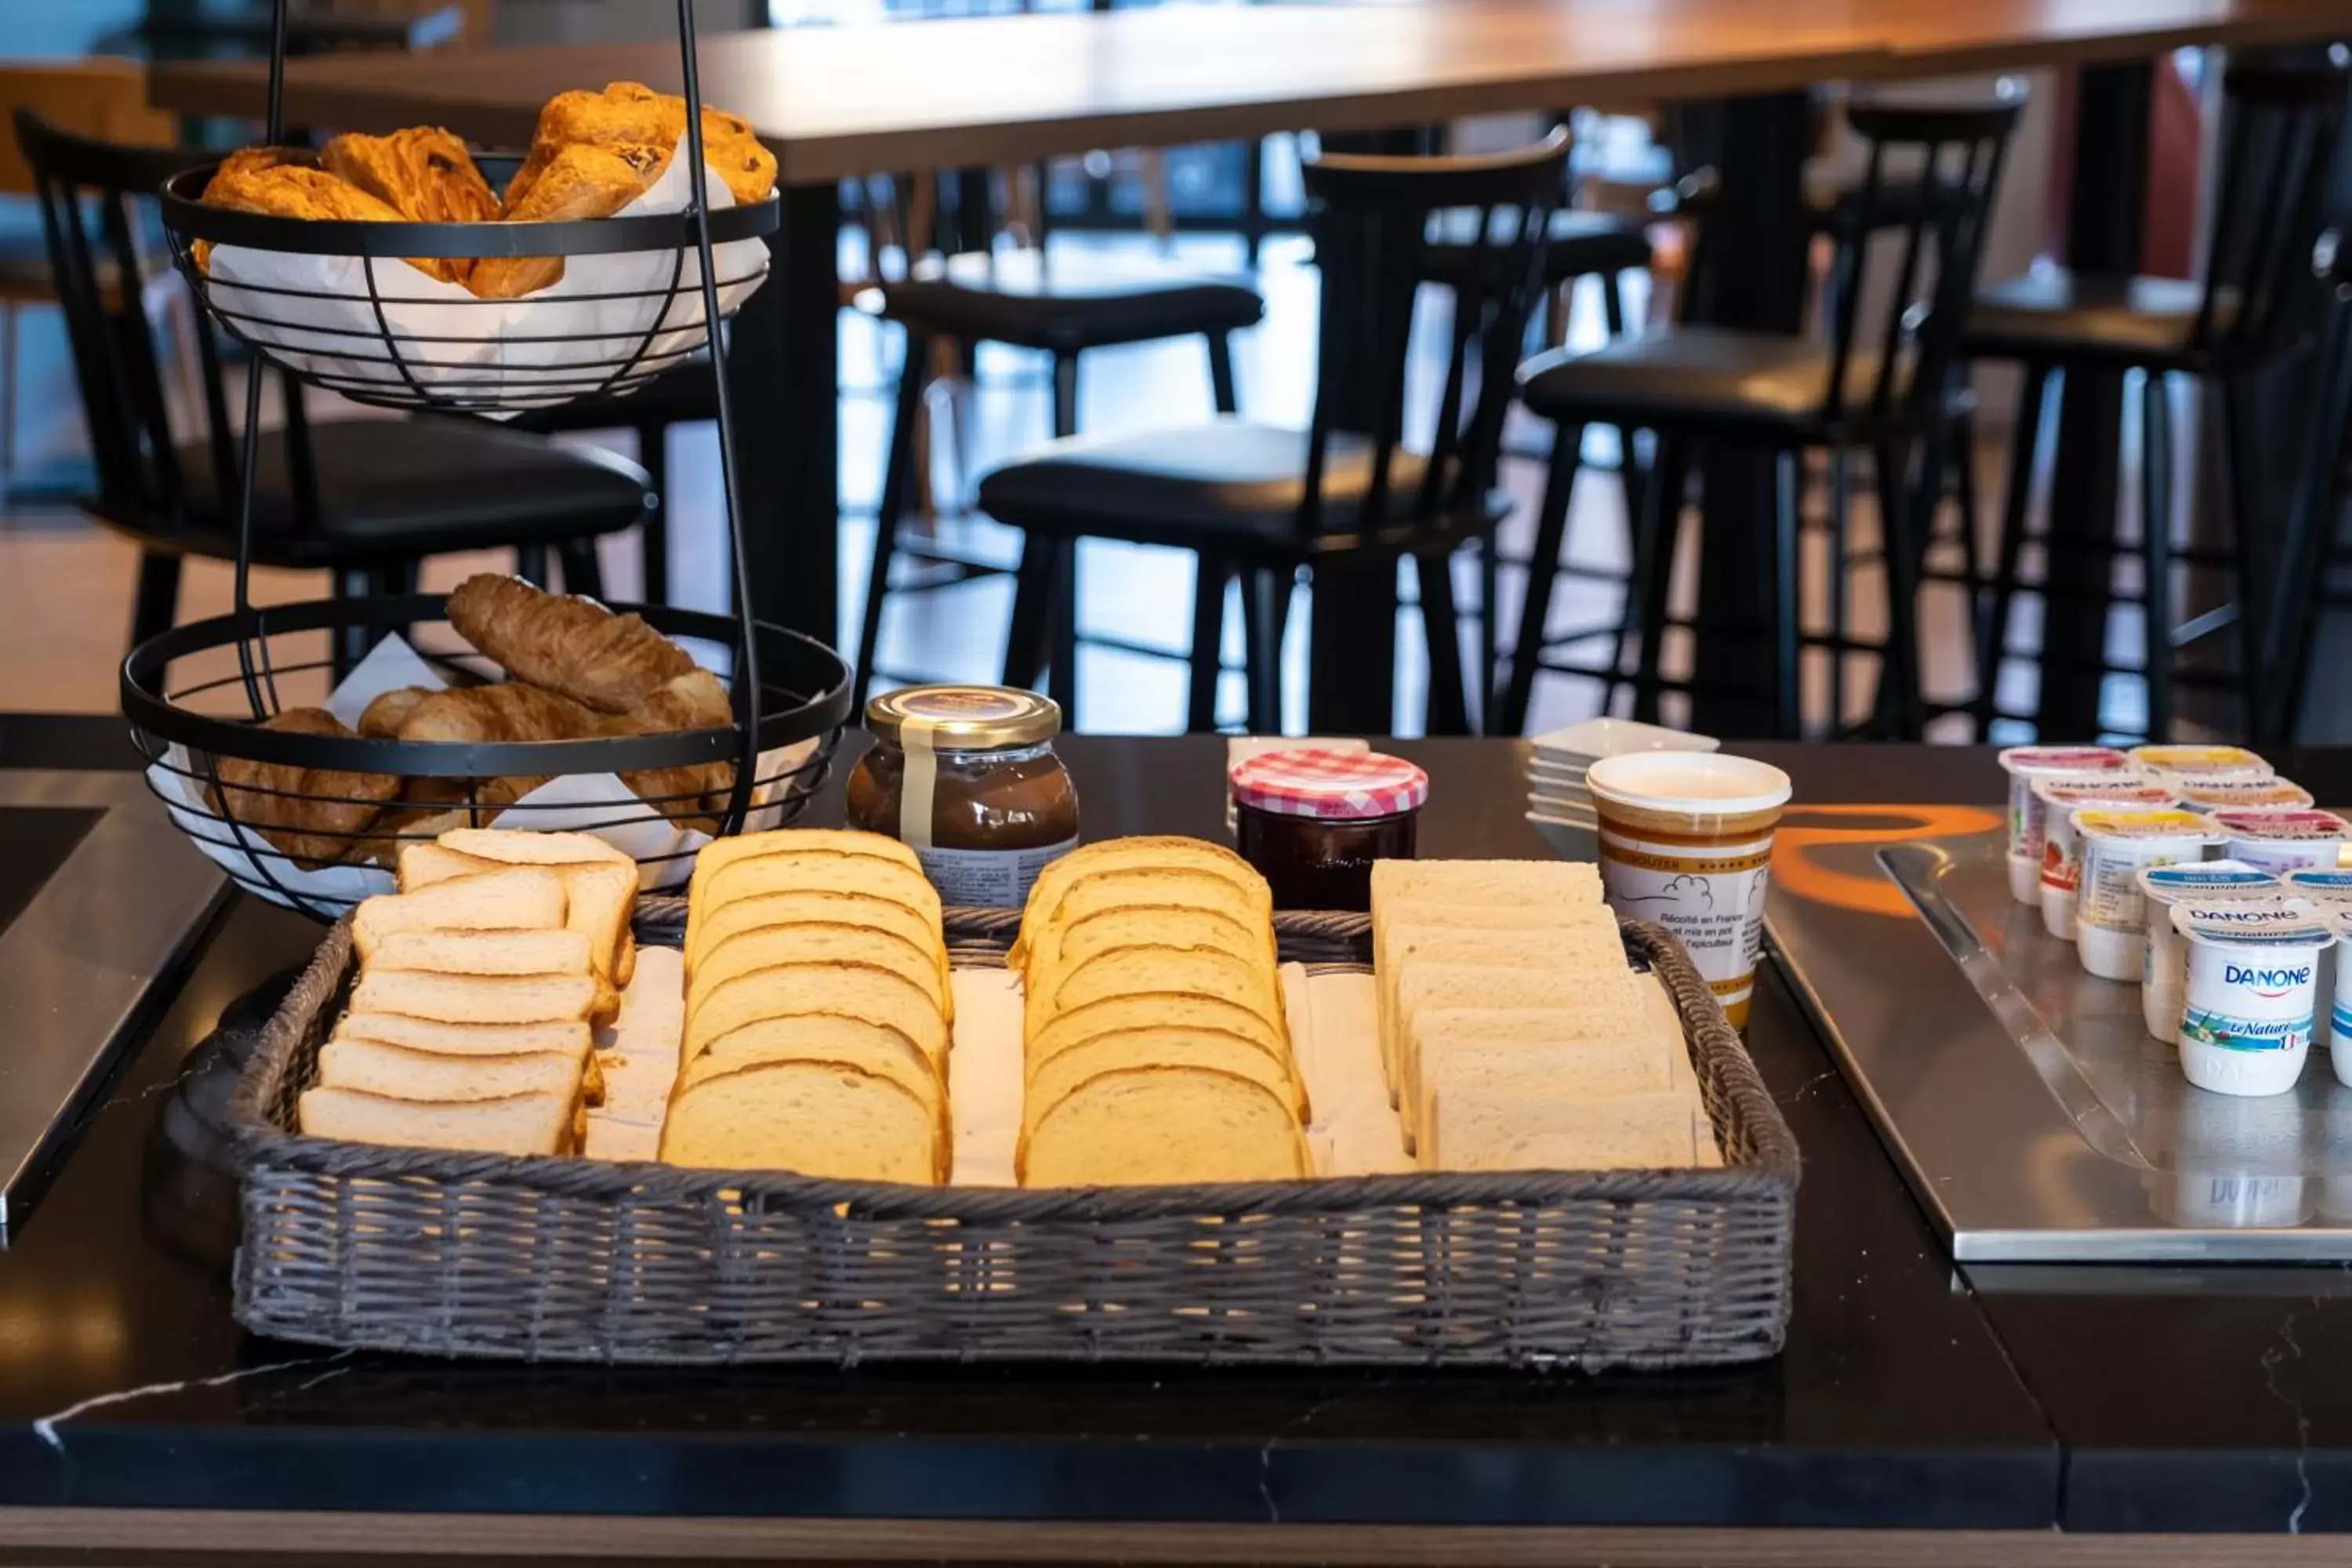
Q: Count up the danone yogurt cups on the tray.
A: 10